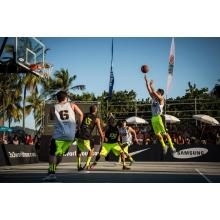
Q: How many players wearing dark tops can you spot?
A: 2